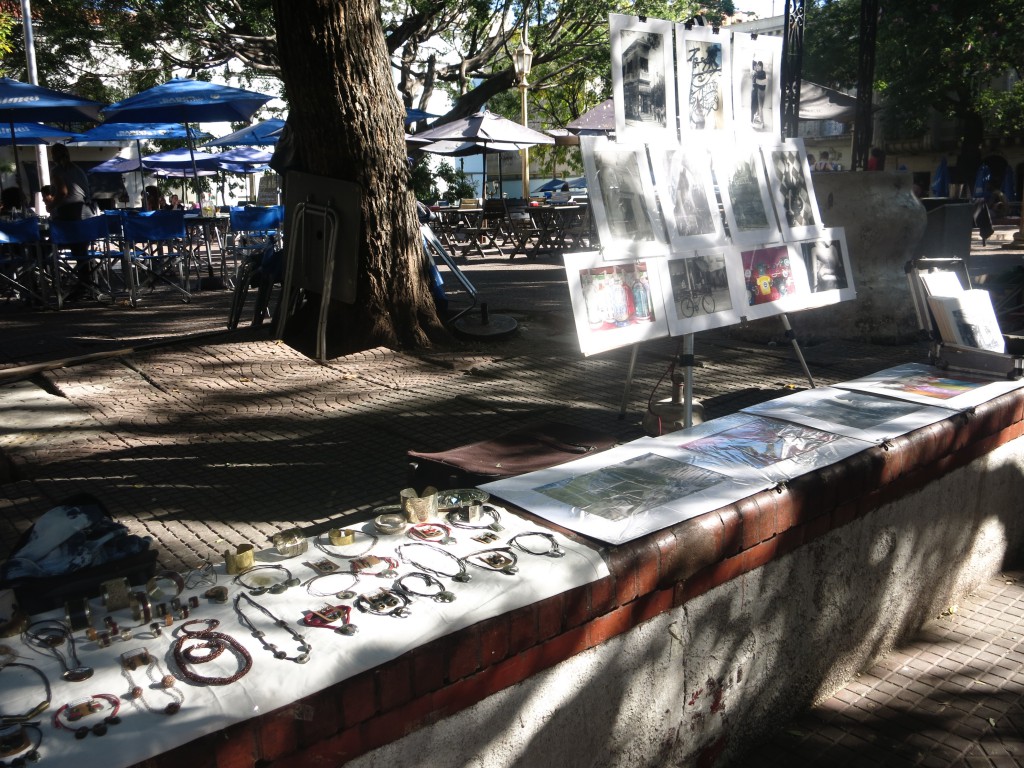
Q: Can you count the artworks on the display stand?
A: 11